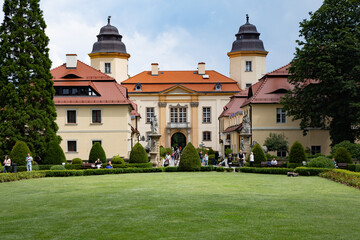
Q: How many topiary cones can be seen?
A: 8